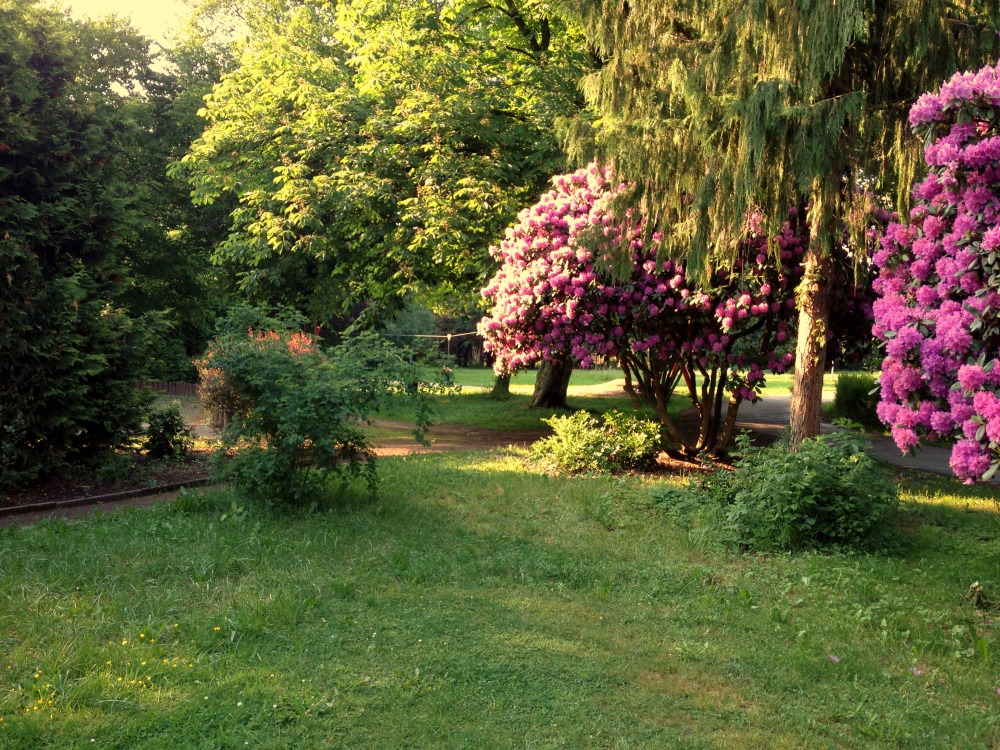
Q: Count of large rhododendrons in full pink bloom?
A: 2